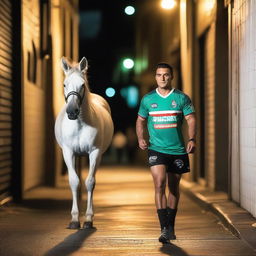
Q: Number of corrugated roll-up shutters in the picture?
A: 1